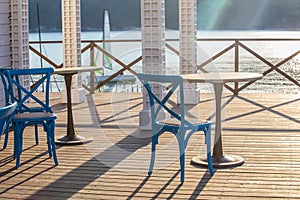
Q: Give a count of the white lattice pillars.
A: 4